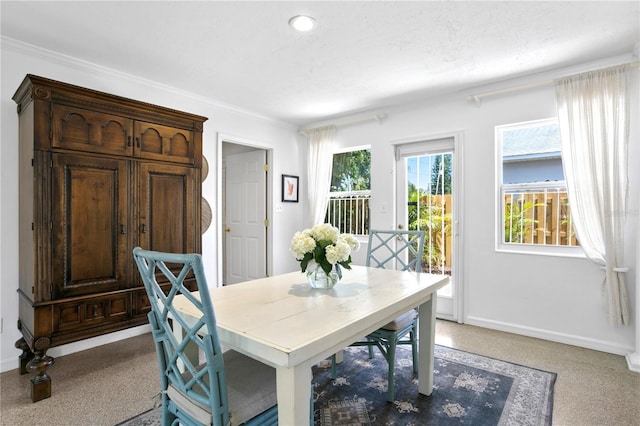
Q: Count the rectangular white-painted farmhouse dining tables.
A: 1